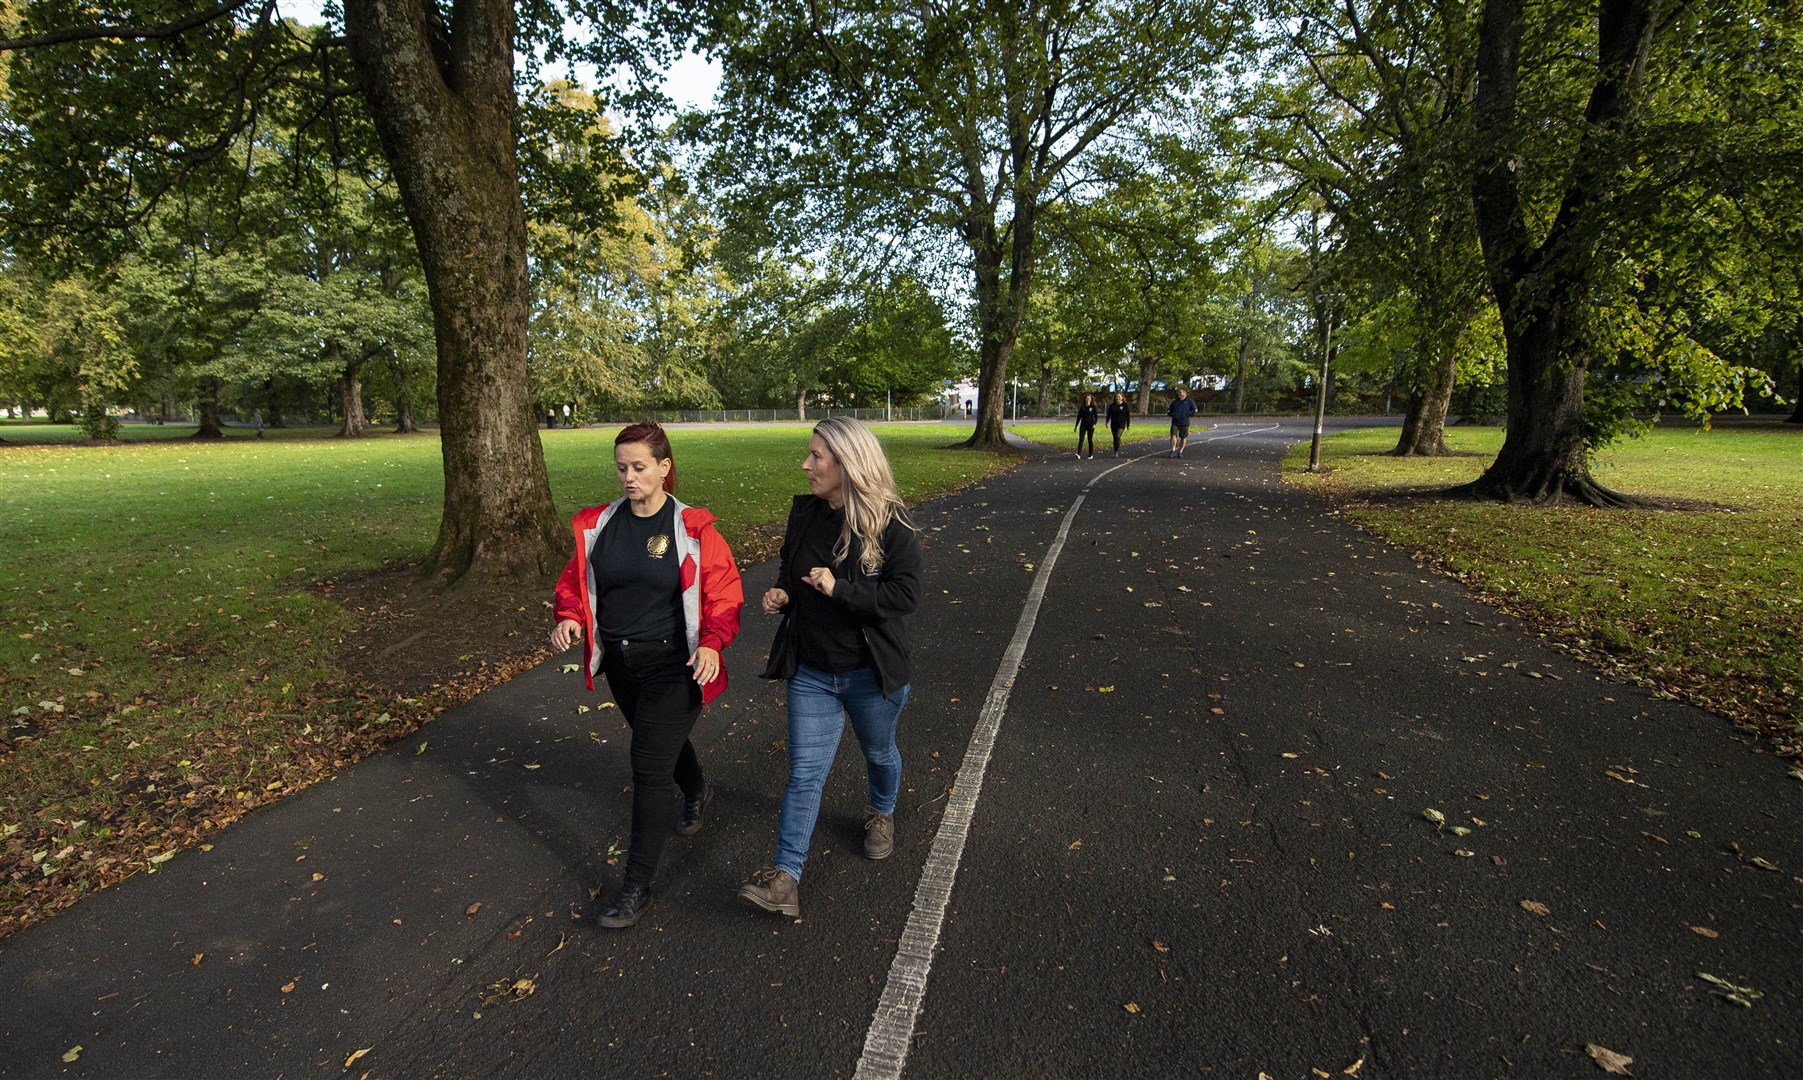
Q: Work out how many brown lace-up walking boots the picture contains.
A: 2